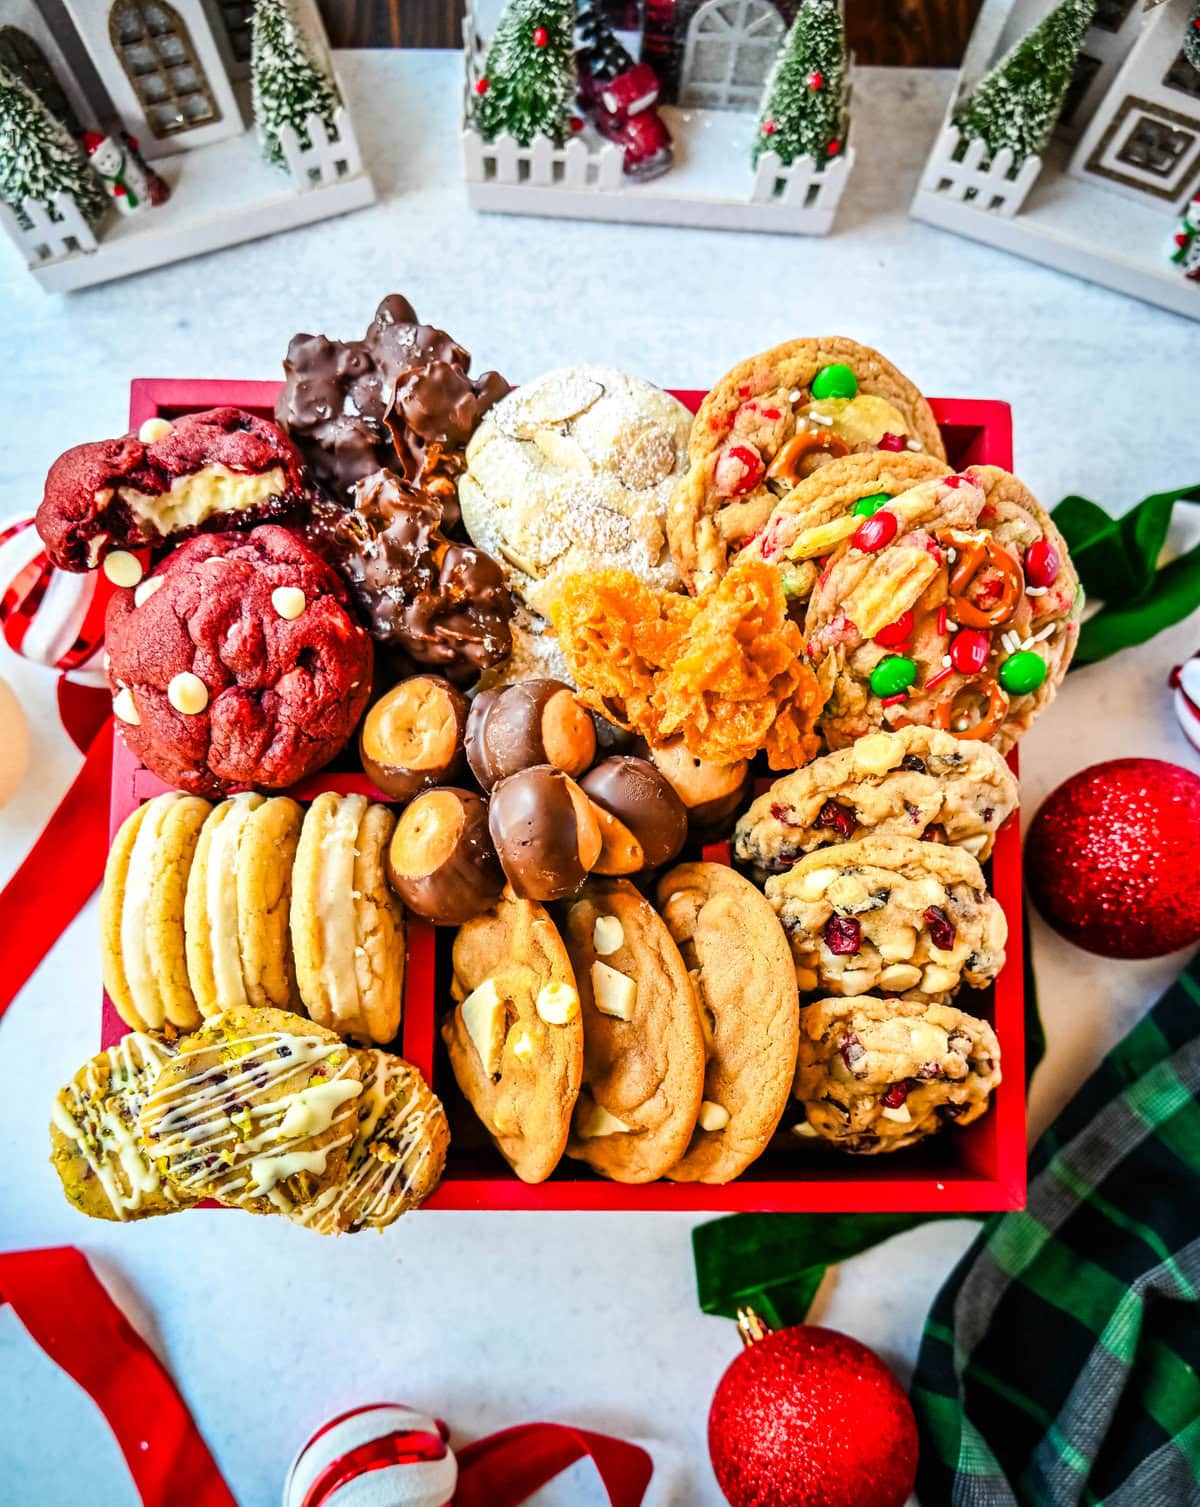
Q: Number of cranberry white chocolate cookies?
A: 3